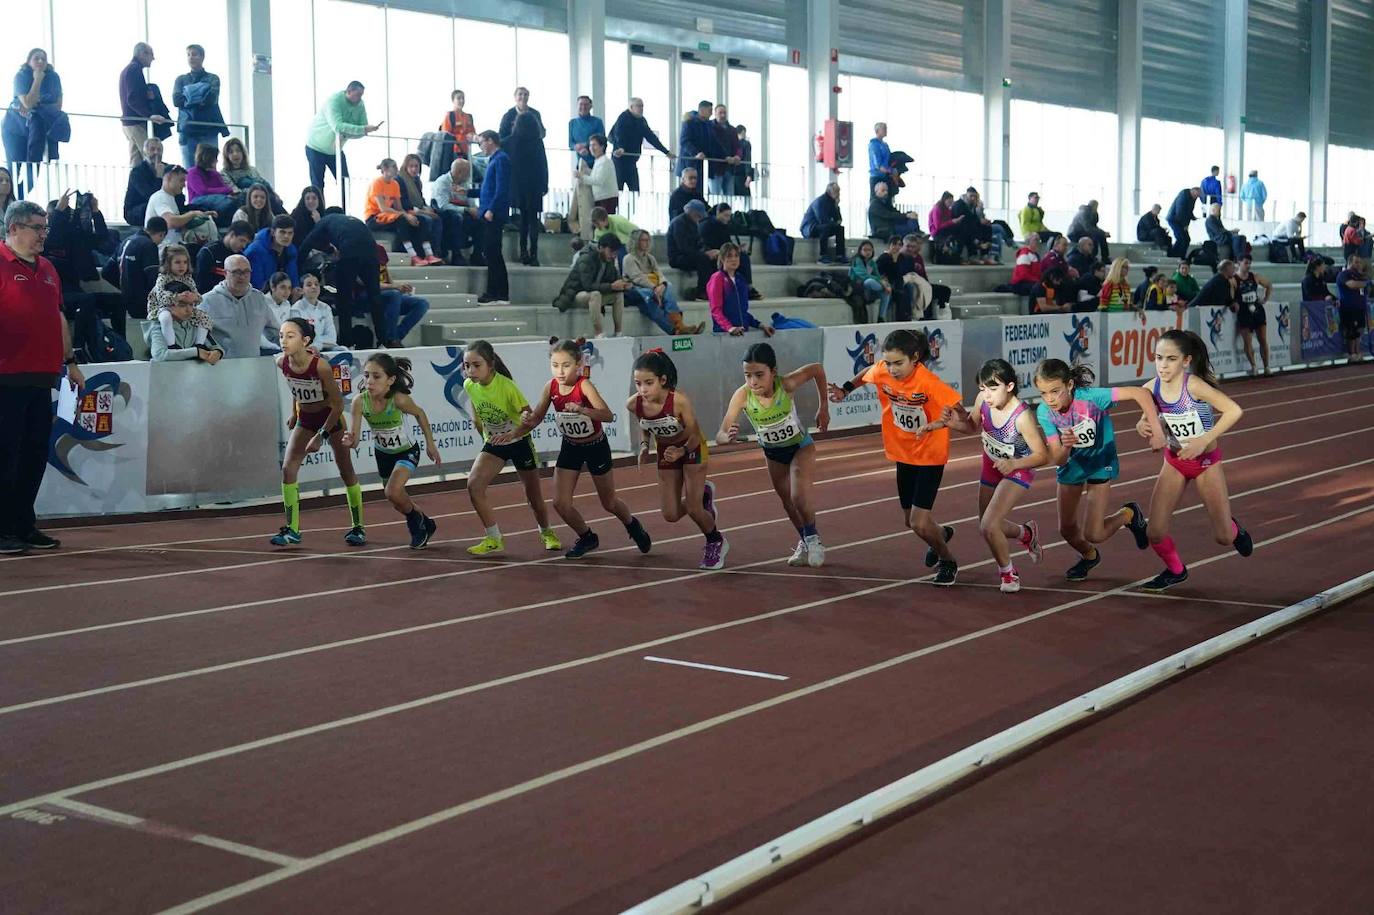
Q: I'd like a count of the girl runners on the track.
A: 10